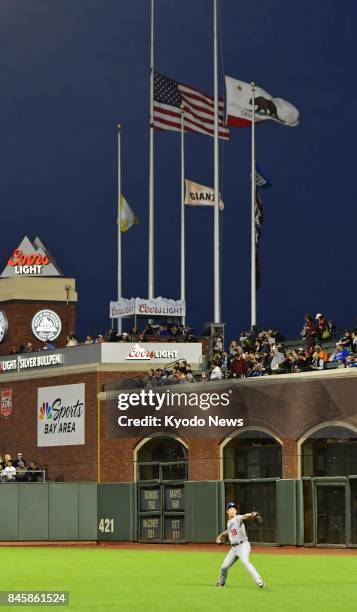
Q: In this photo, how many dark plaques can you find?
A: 4